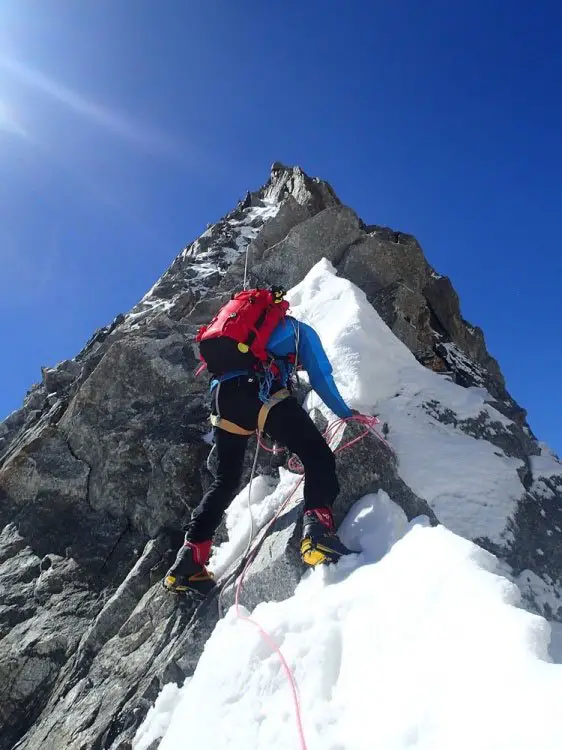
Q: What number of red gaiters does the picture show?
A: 2